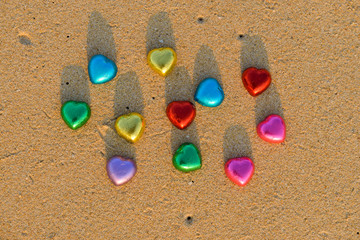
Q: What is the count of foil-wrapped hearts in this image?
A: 11